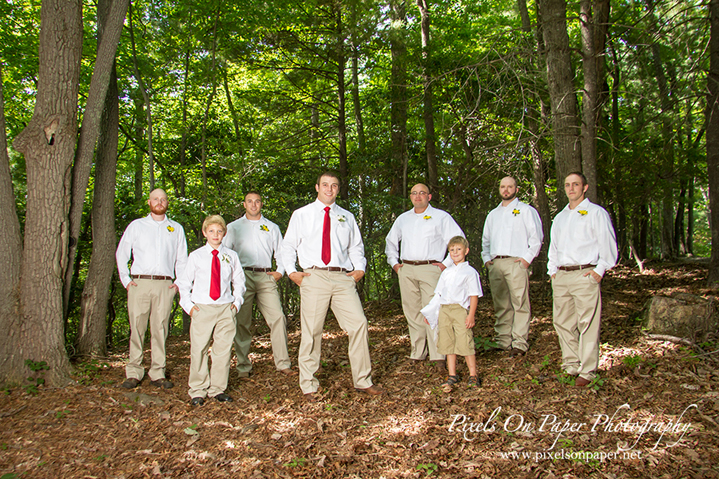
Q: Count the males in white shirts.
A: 8